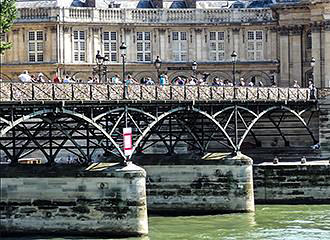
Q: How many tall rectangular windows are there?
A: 7